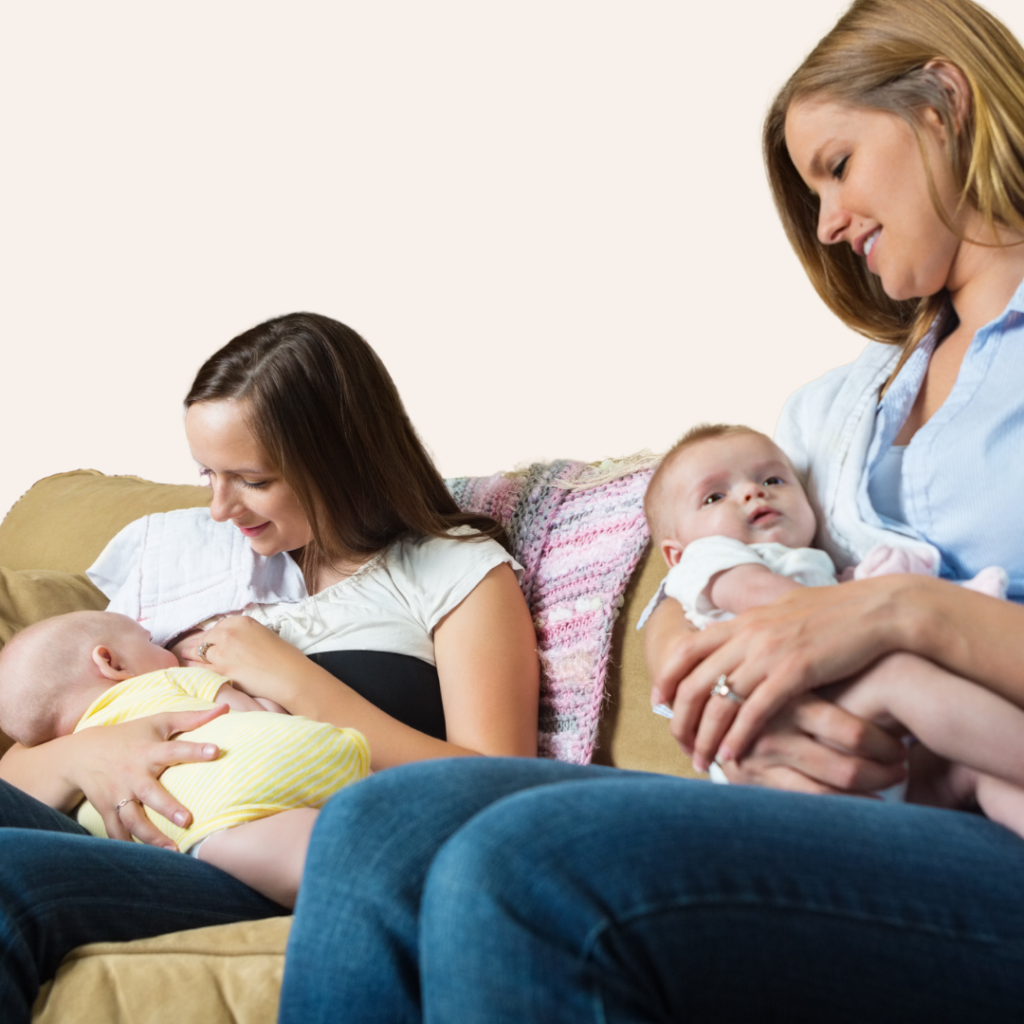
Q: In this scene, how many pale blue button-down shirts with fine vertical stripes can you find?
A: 1